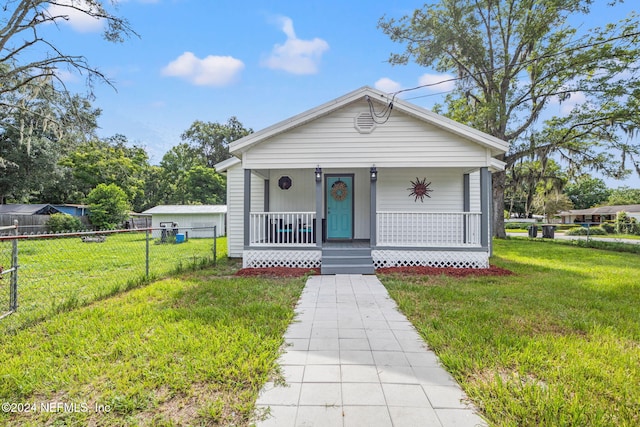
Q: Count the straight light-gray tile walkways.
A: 1